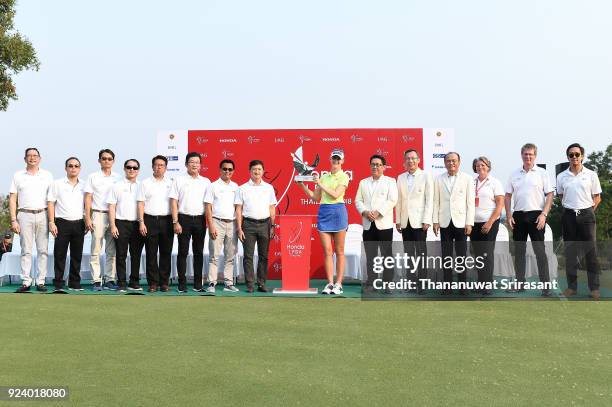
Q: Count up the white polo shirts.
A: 11